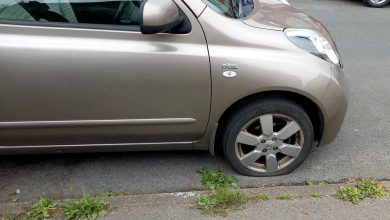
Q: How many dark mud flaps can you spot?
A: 1